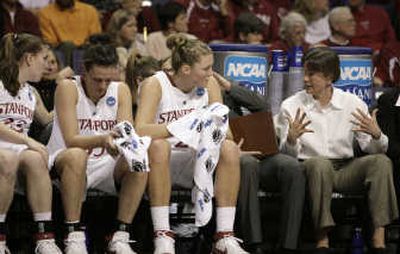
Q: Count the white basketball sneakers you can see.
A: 6